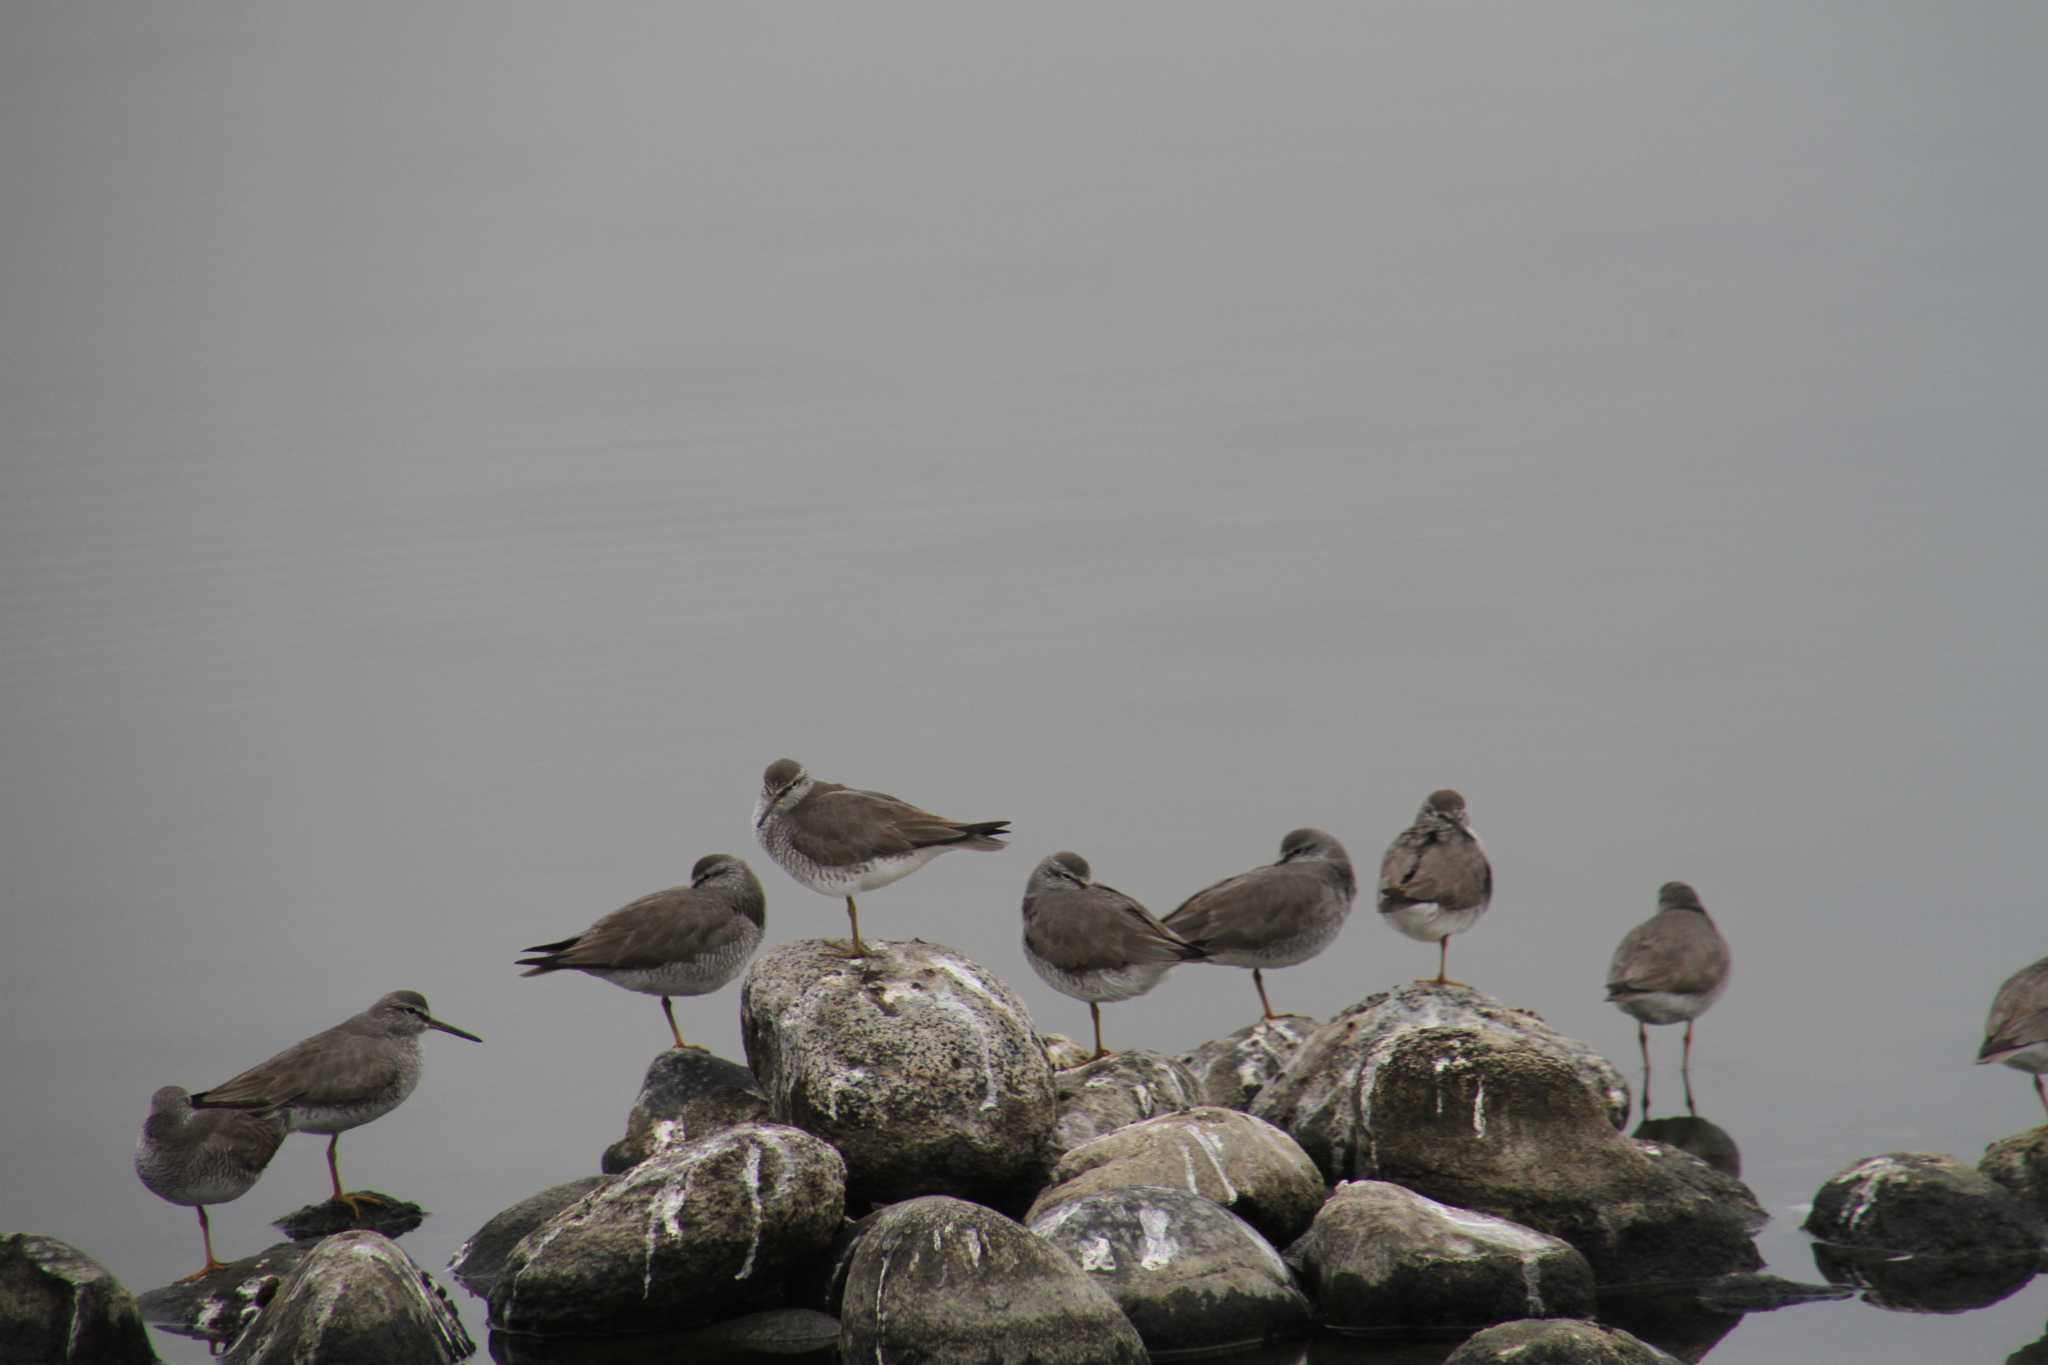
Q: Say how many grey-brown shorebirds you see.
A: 9